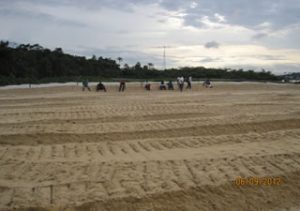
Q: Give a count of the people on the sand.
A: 9